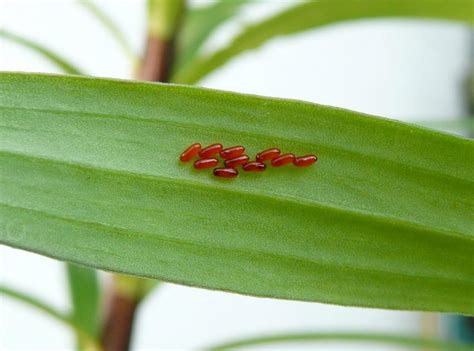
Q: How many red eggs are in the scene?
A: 10